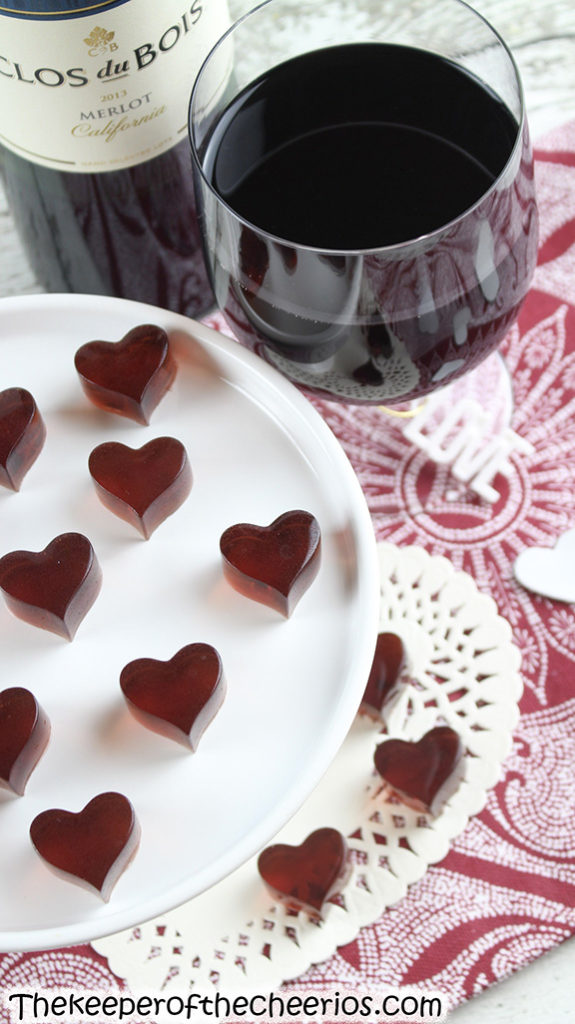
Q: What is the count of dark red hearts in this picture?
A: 11